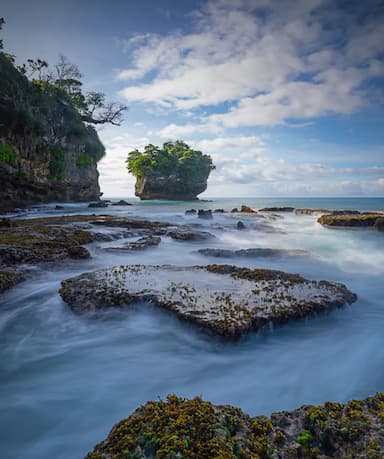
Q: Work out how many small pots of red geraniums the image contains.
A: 0